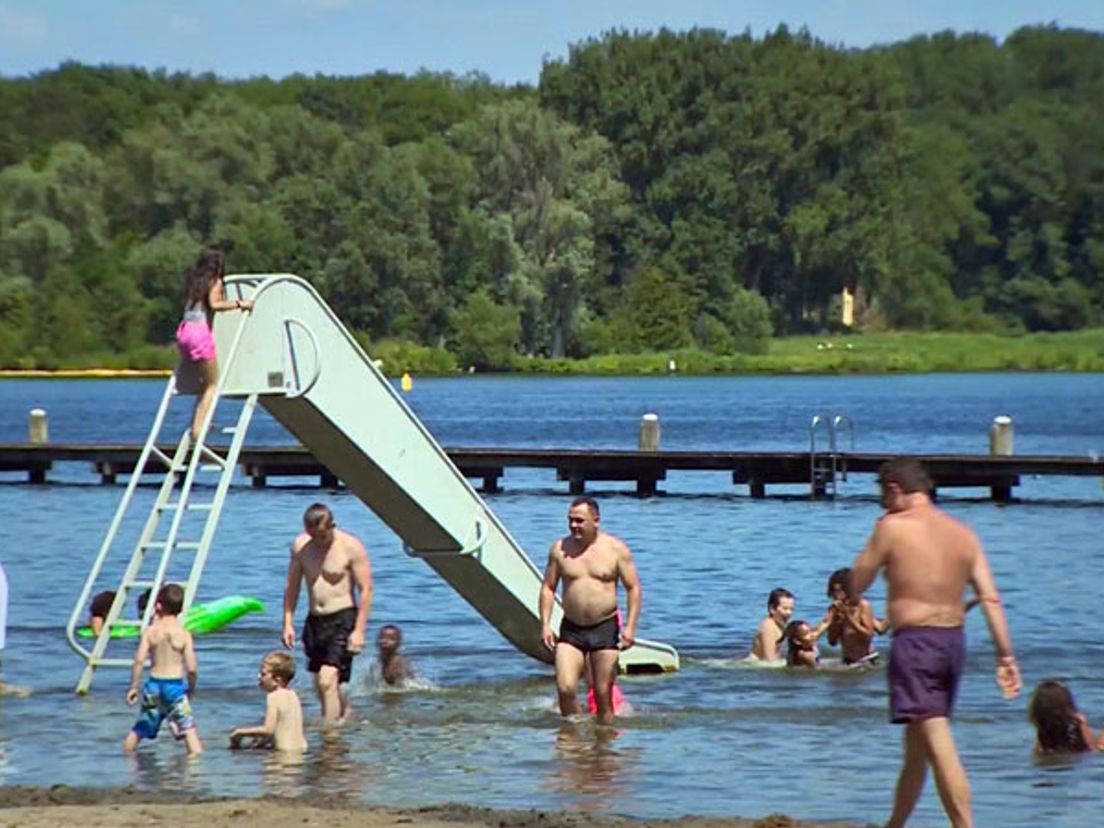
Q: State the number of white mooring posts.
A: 3